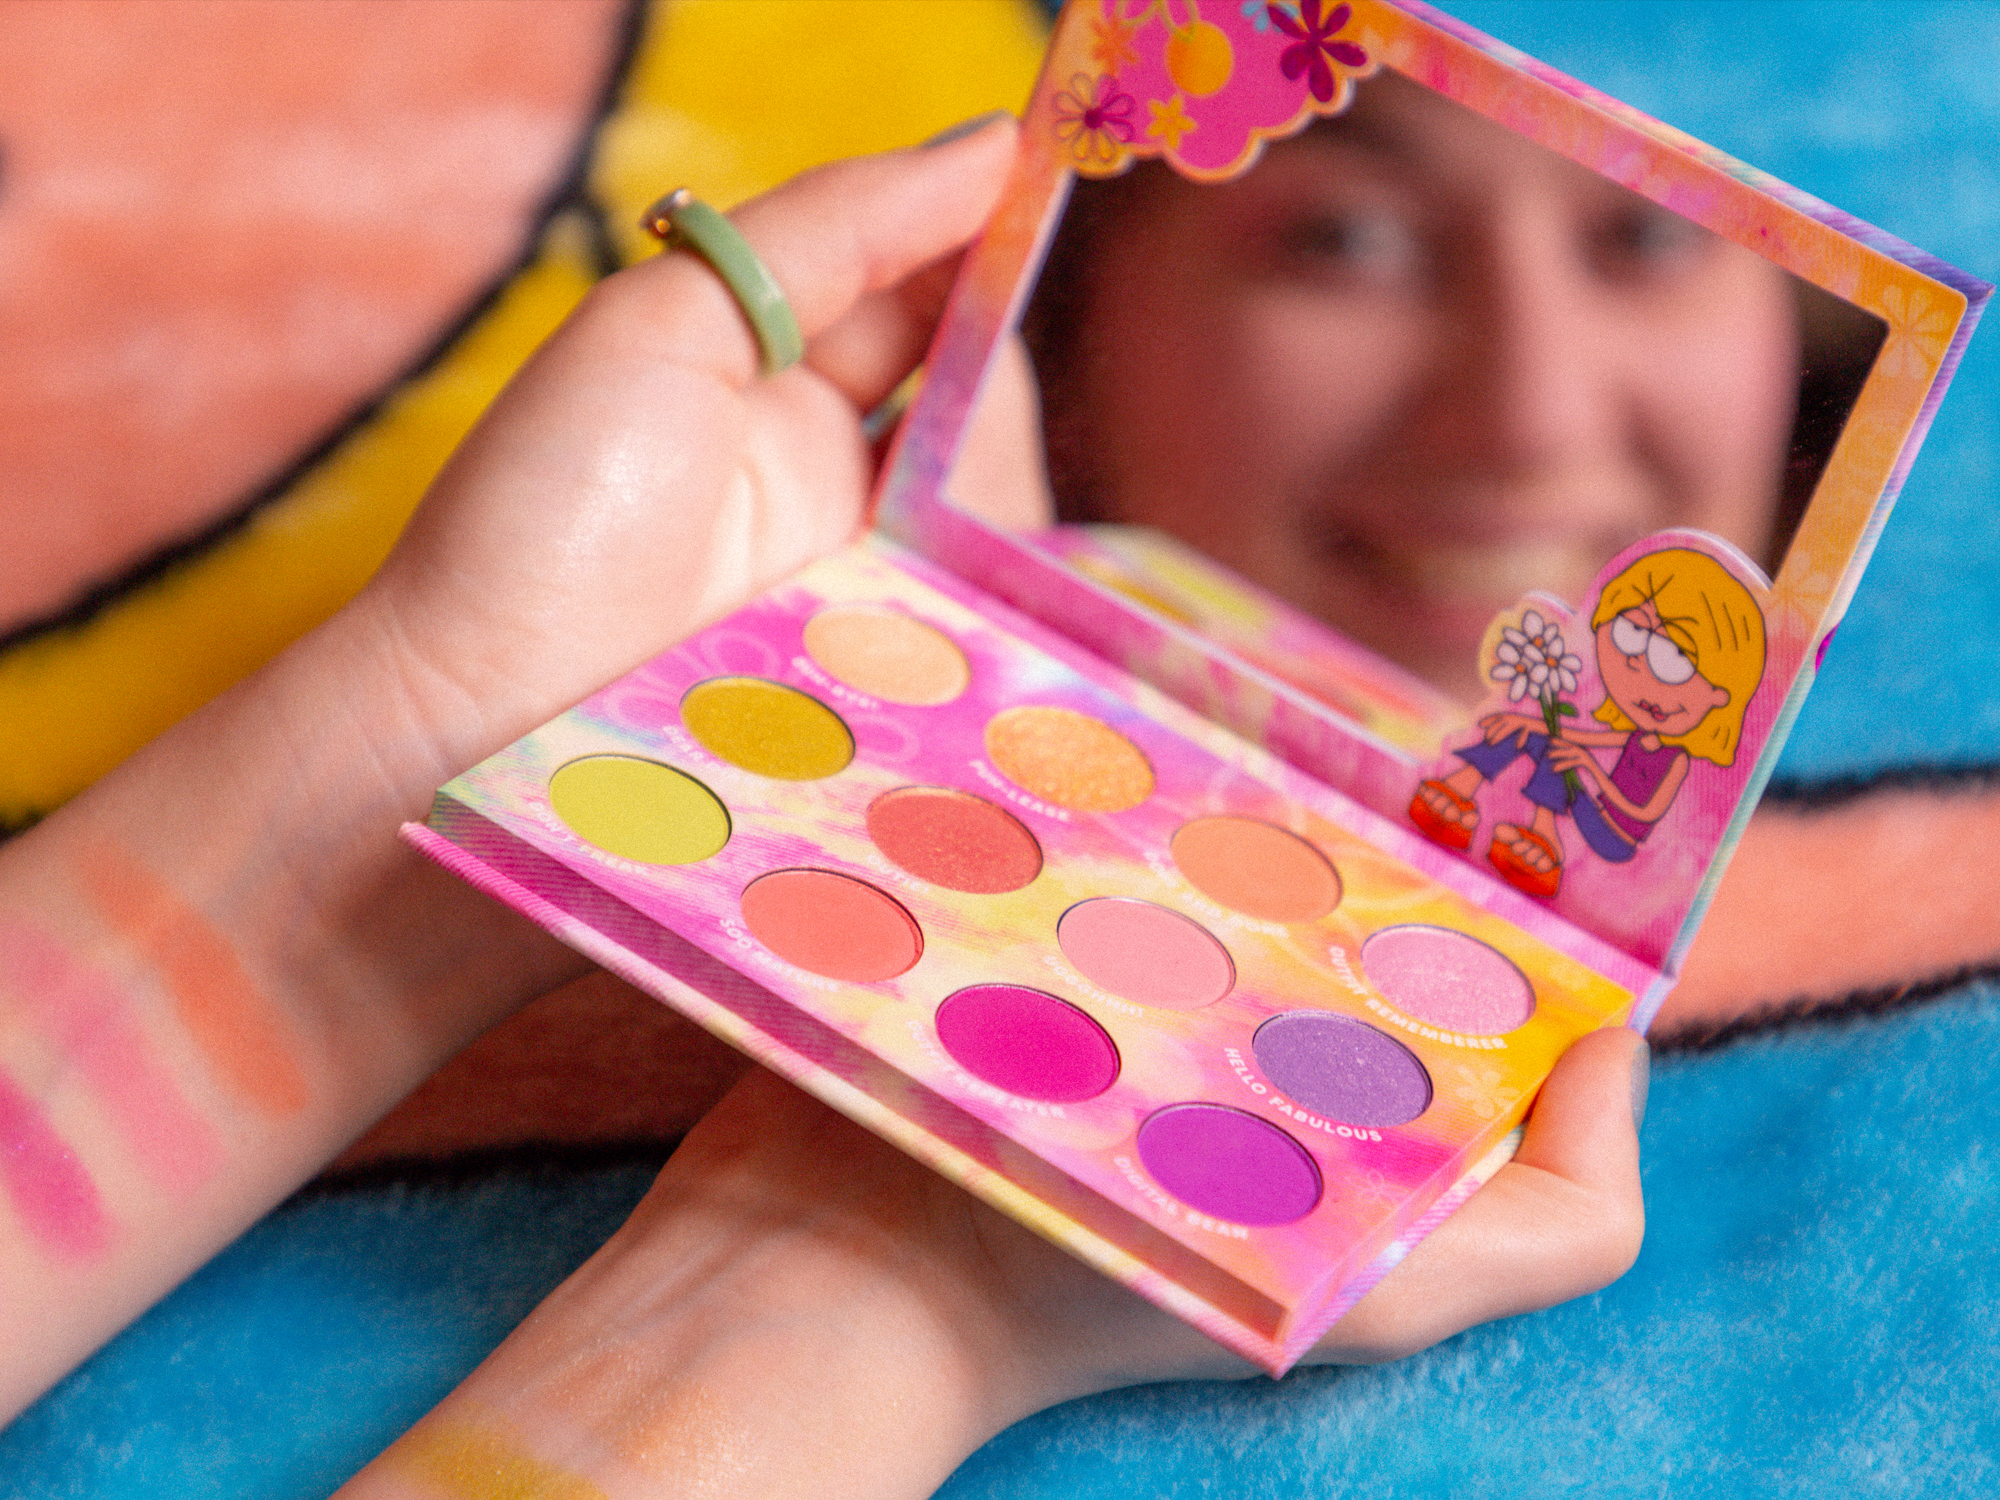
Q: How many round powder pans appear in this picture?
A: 12